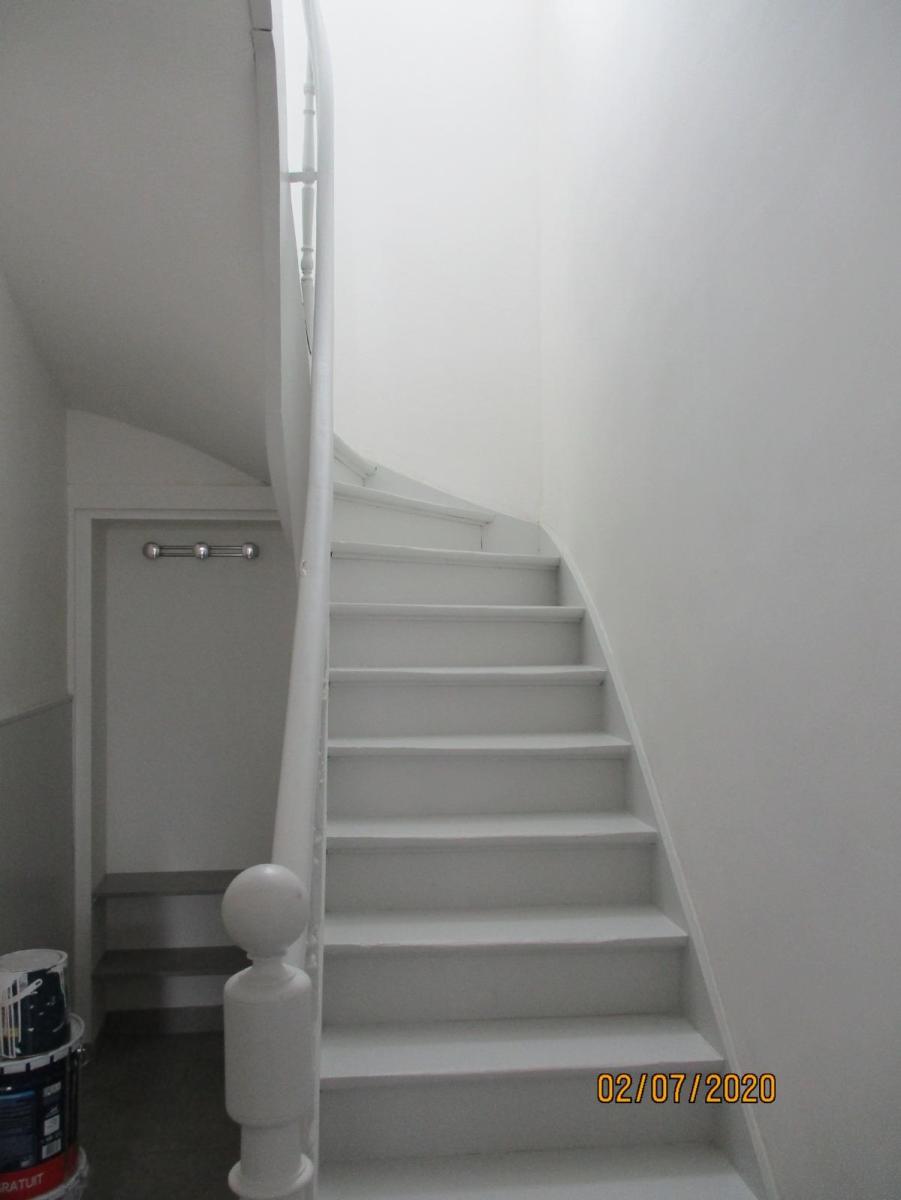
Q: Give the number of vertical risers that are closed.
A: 9